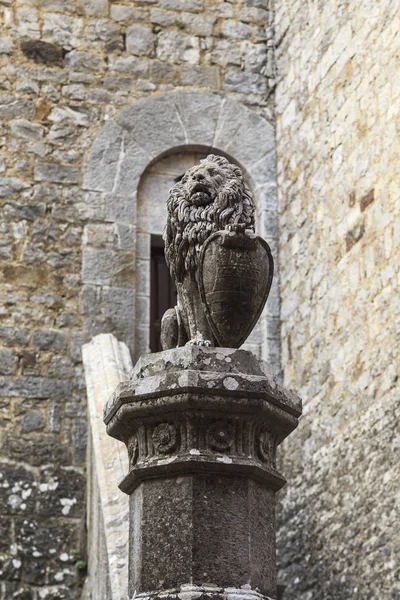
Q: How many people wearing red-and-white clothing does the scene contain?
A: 0